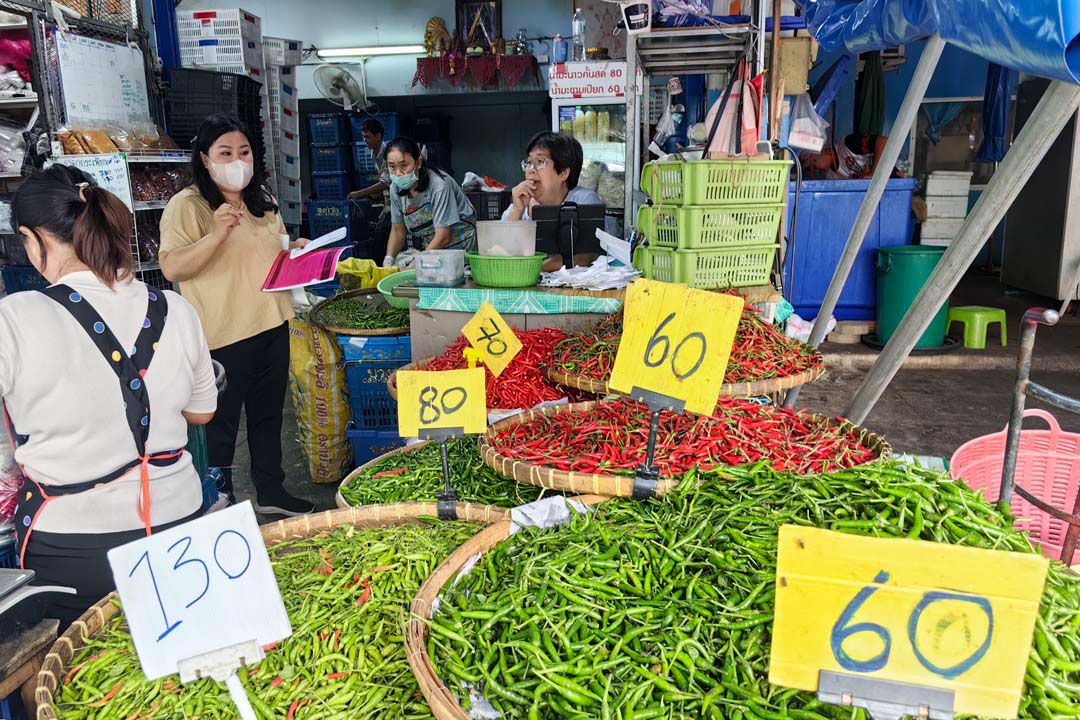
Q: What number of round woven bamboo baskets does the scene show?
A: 7